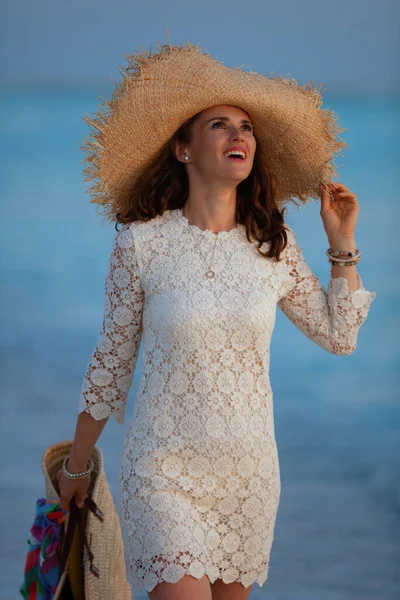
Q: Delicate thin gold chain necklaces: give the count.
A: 1